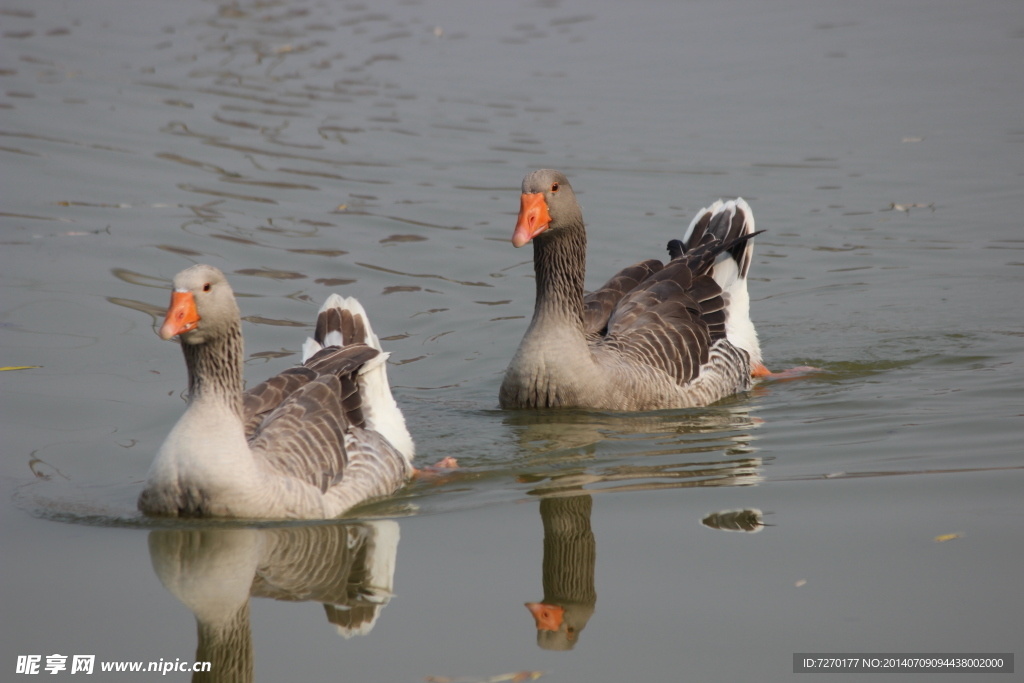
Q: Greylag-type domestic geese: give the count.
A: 2